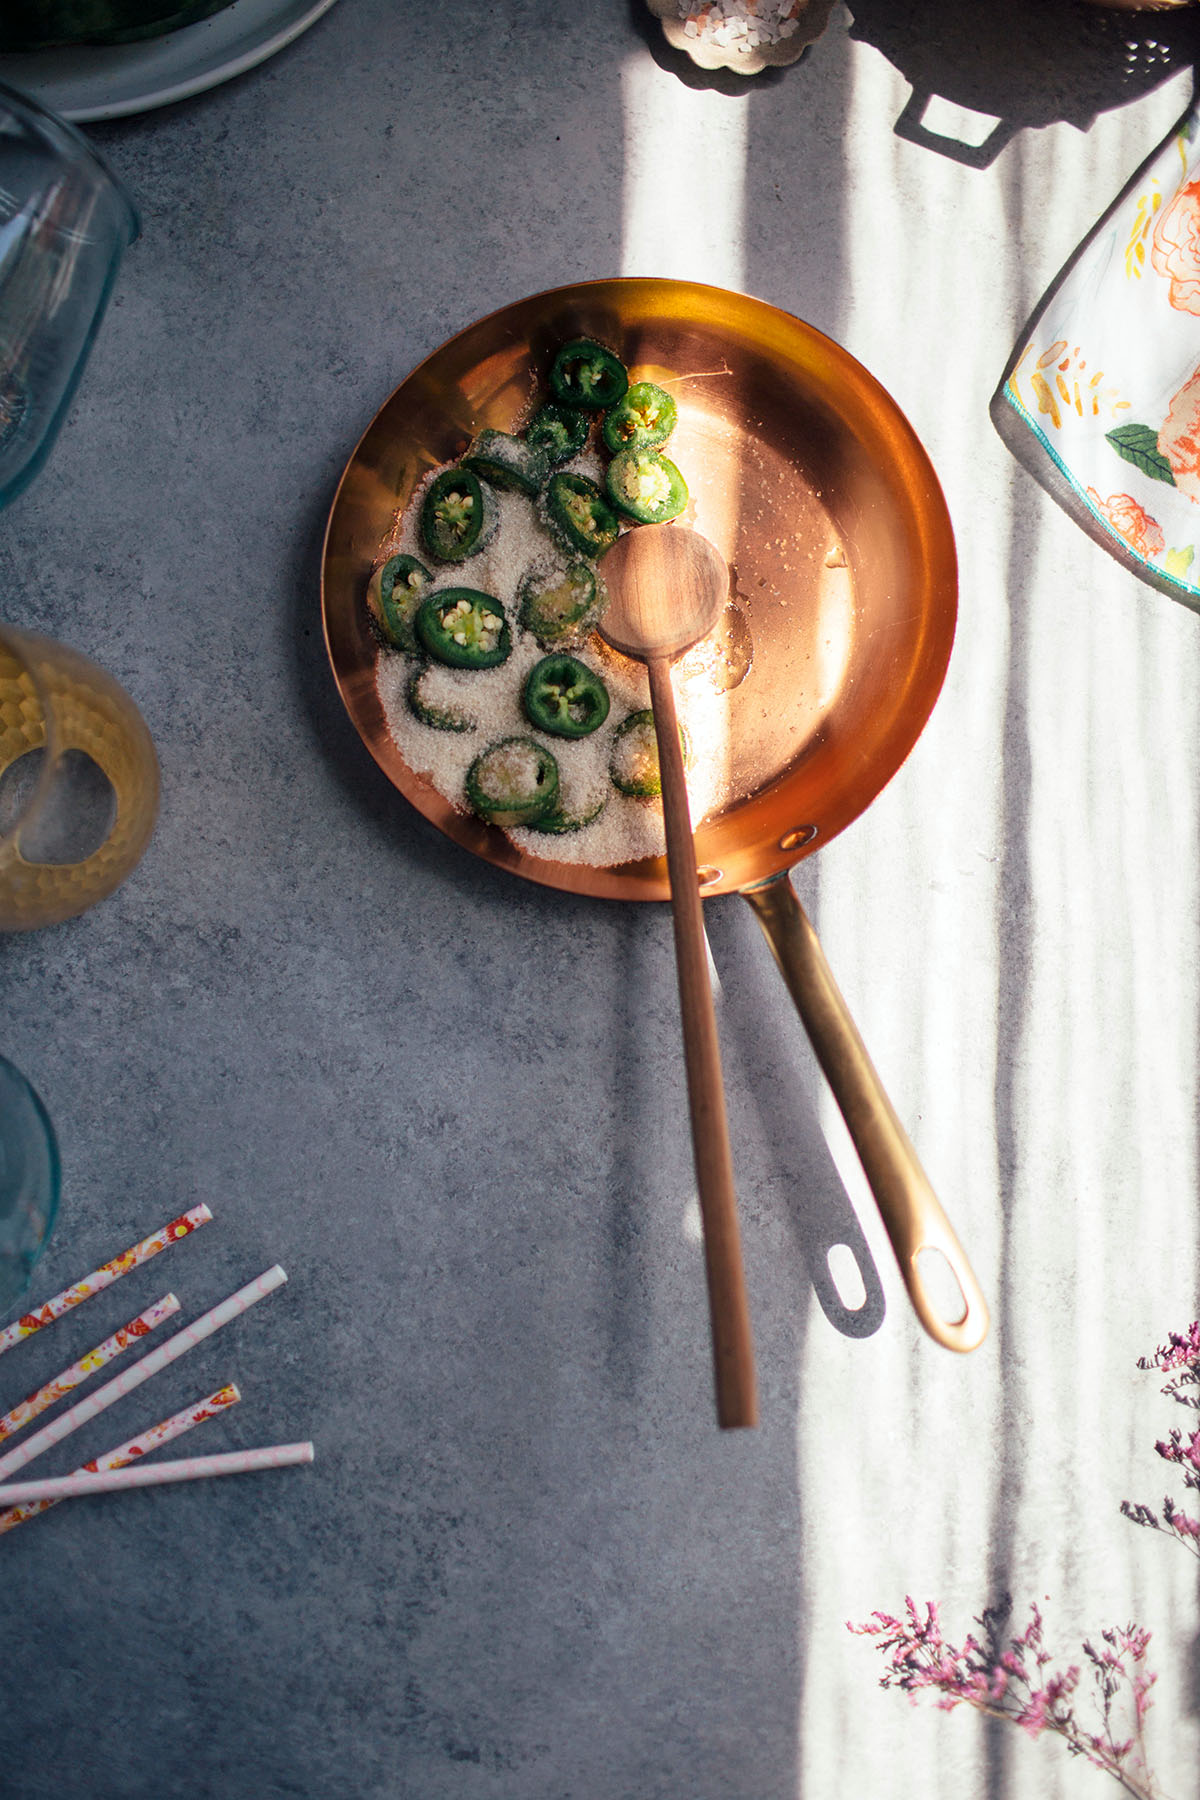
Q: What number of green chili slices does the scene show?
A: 15